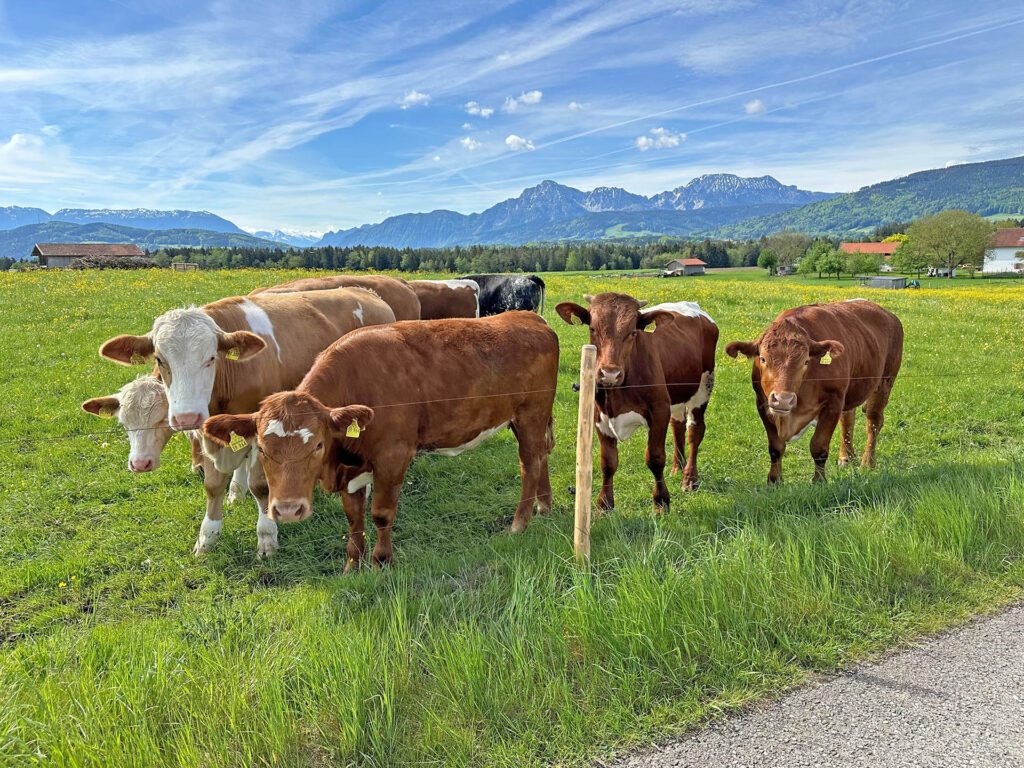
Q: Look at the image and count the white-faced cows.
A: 2